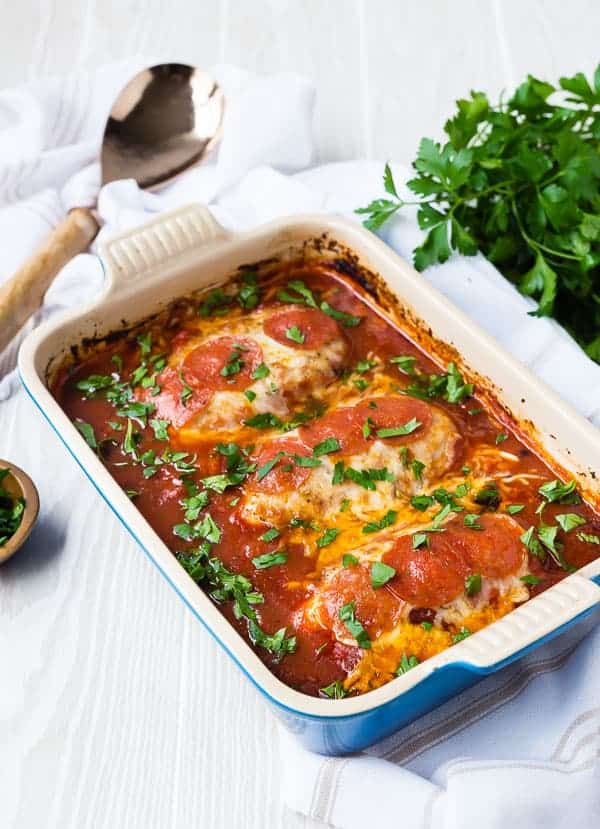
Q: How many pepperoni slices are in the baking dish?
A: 9